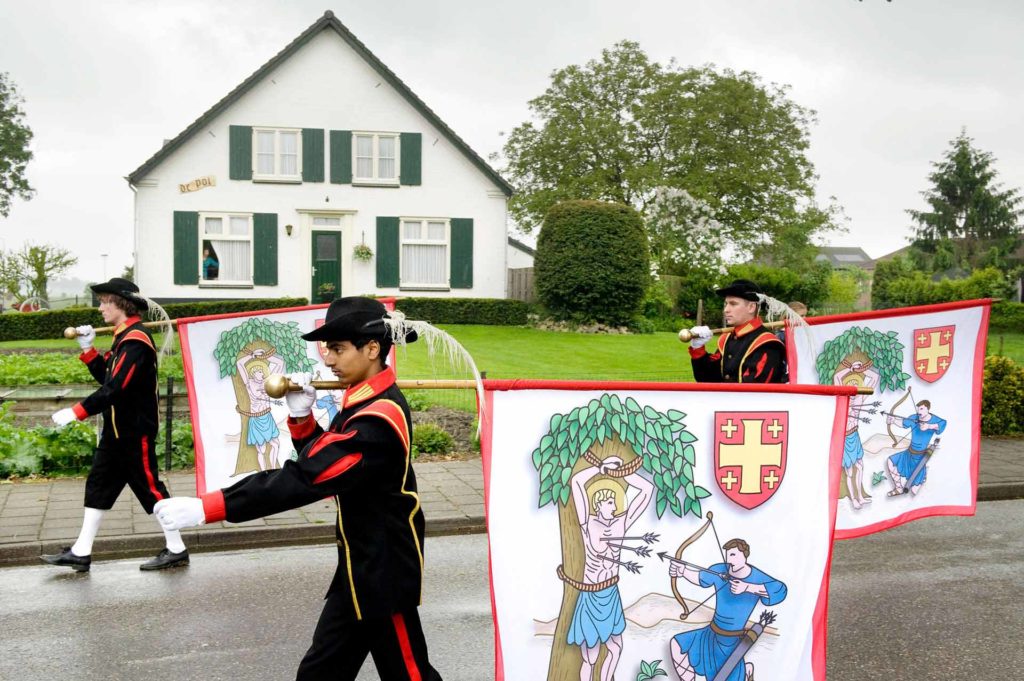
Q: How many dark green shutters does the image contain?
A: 8